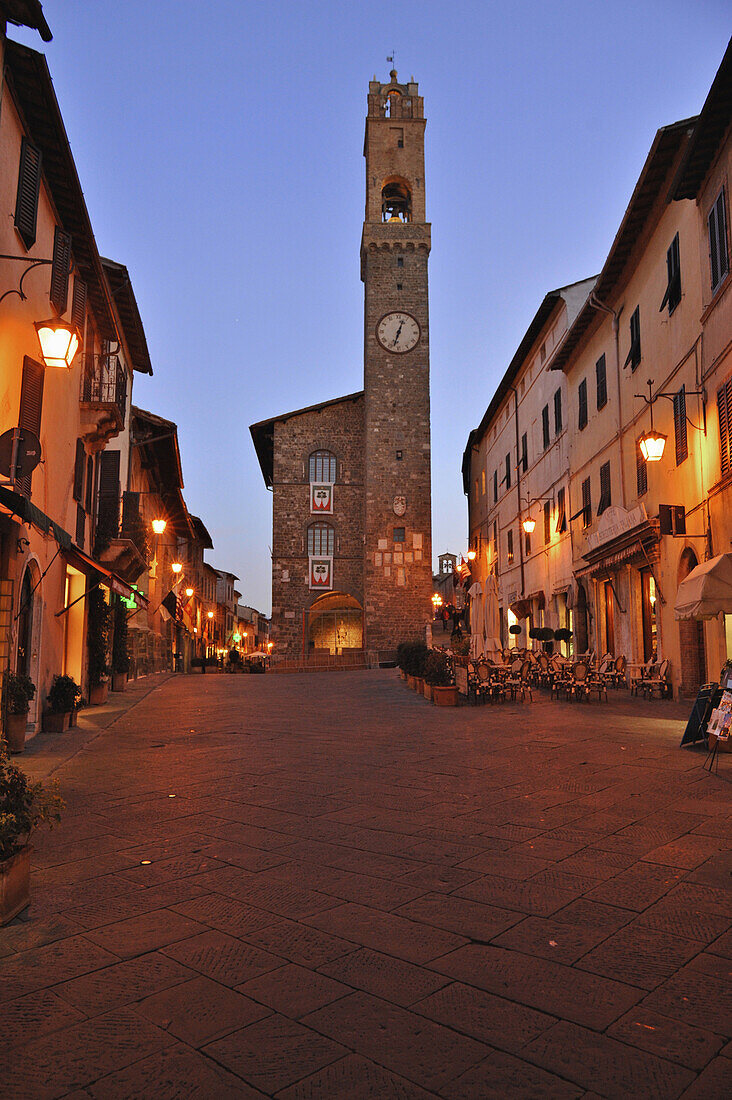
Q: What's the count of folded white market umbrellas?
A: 2